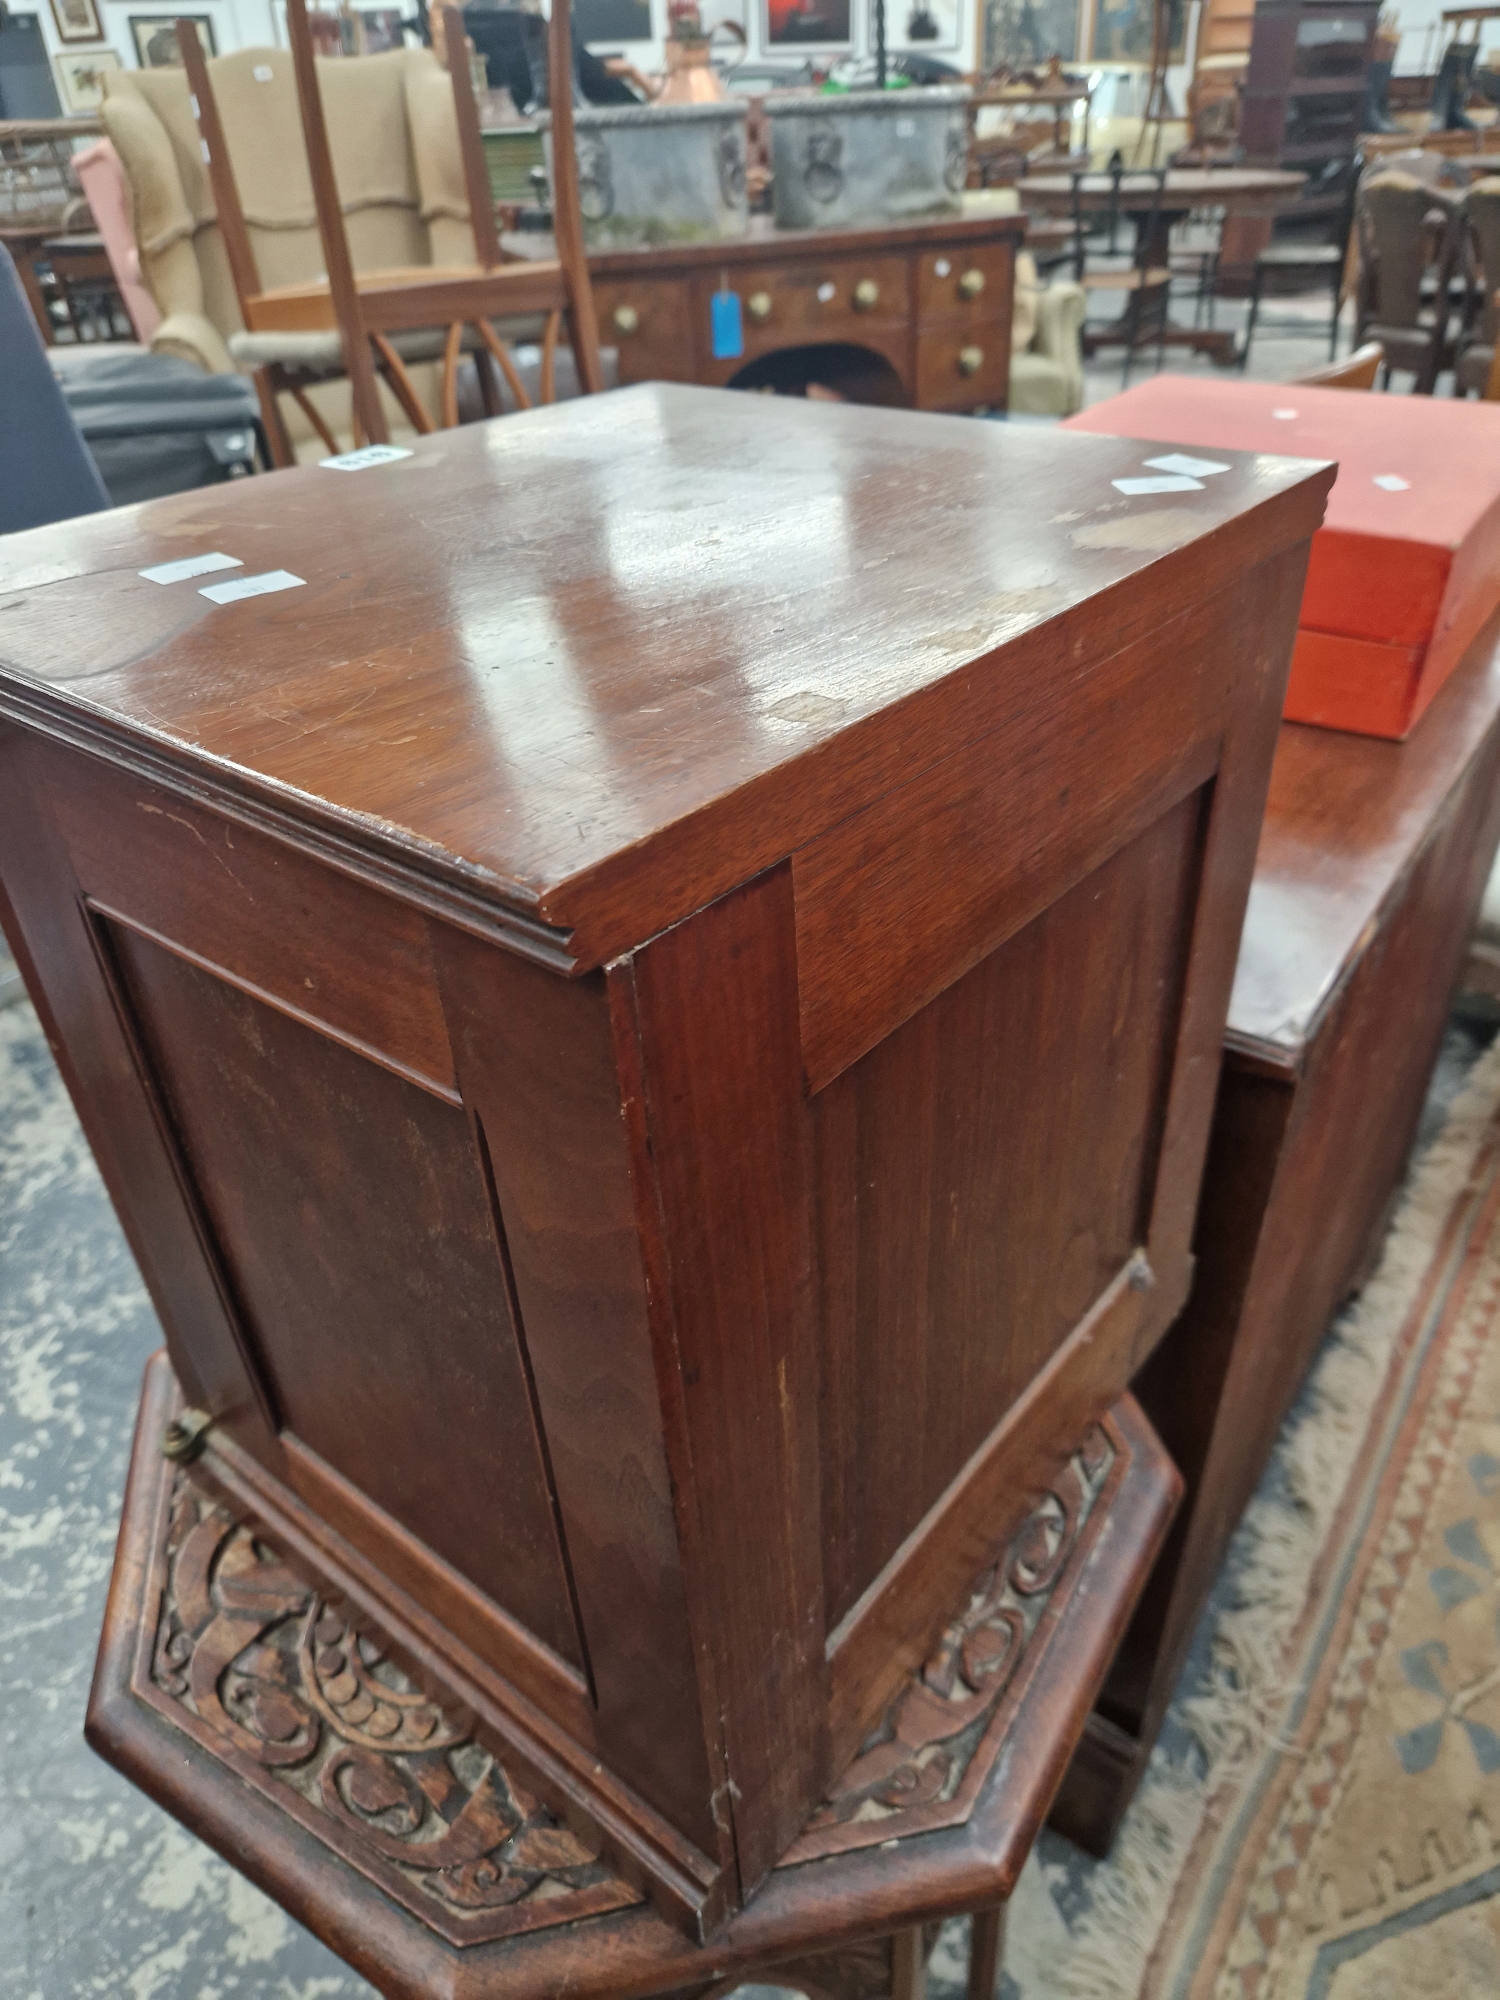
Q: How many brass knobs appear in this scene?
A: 5